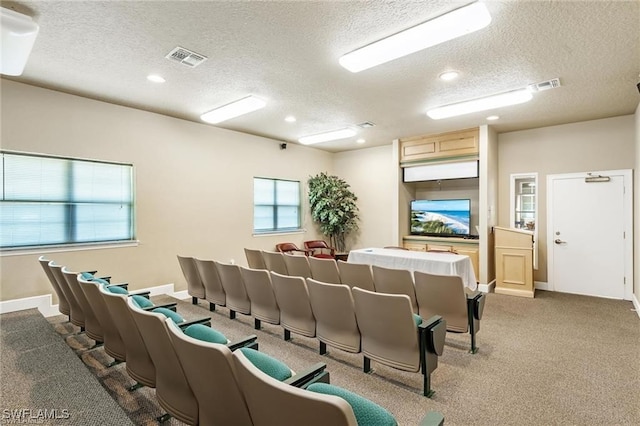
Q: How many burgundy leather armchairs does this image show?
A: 2